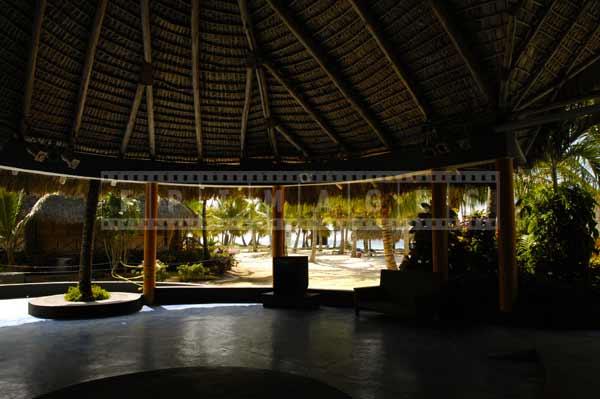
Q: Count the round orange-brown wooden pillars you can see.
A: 4